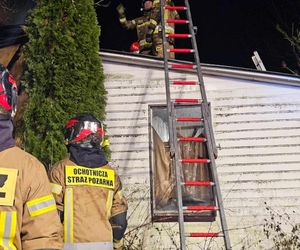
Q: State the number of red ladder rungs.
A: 13